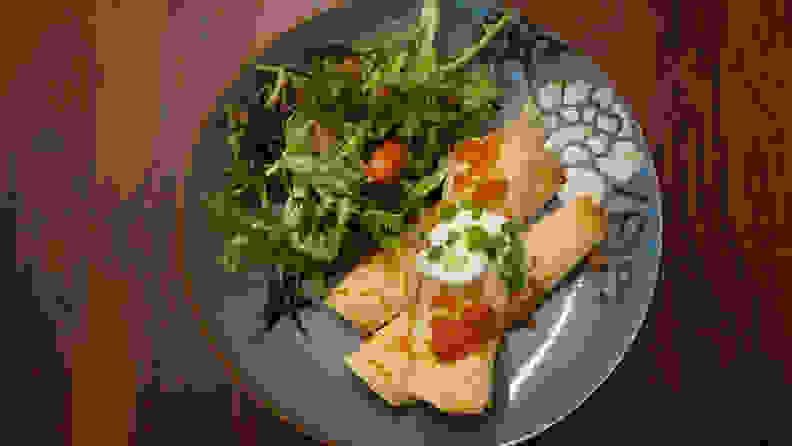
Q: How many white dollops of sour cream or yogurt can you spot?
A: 1